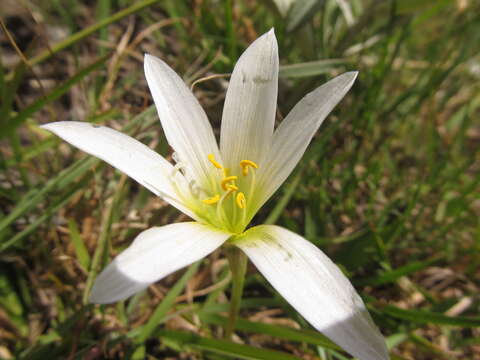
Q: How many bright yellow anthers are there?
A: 6